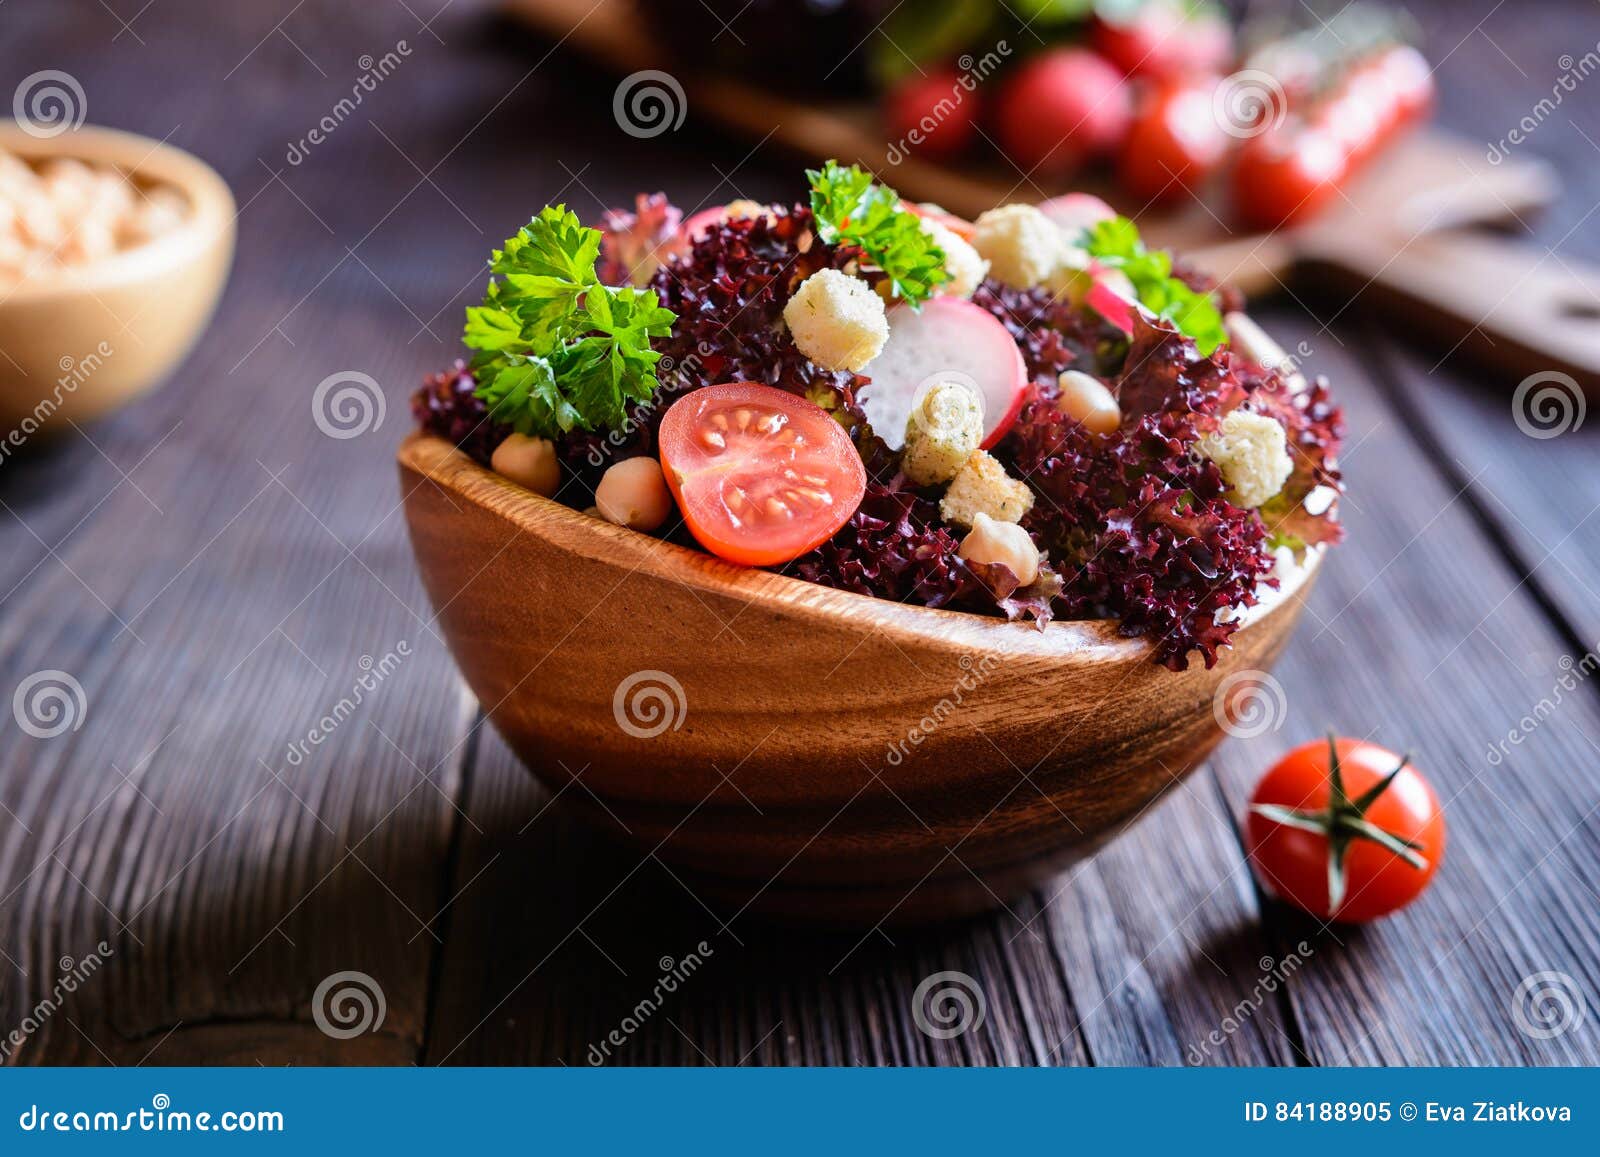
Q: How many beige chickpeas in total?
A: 4